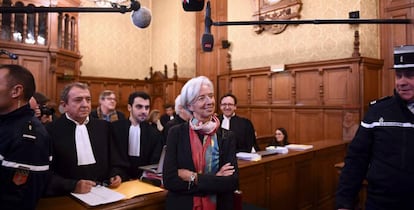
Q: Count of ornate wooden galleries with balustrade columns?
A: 1